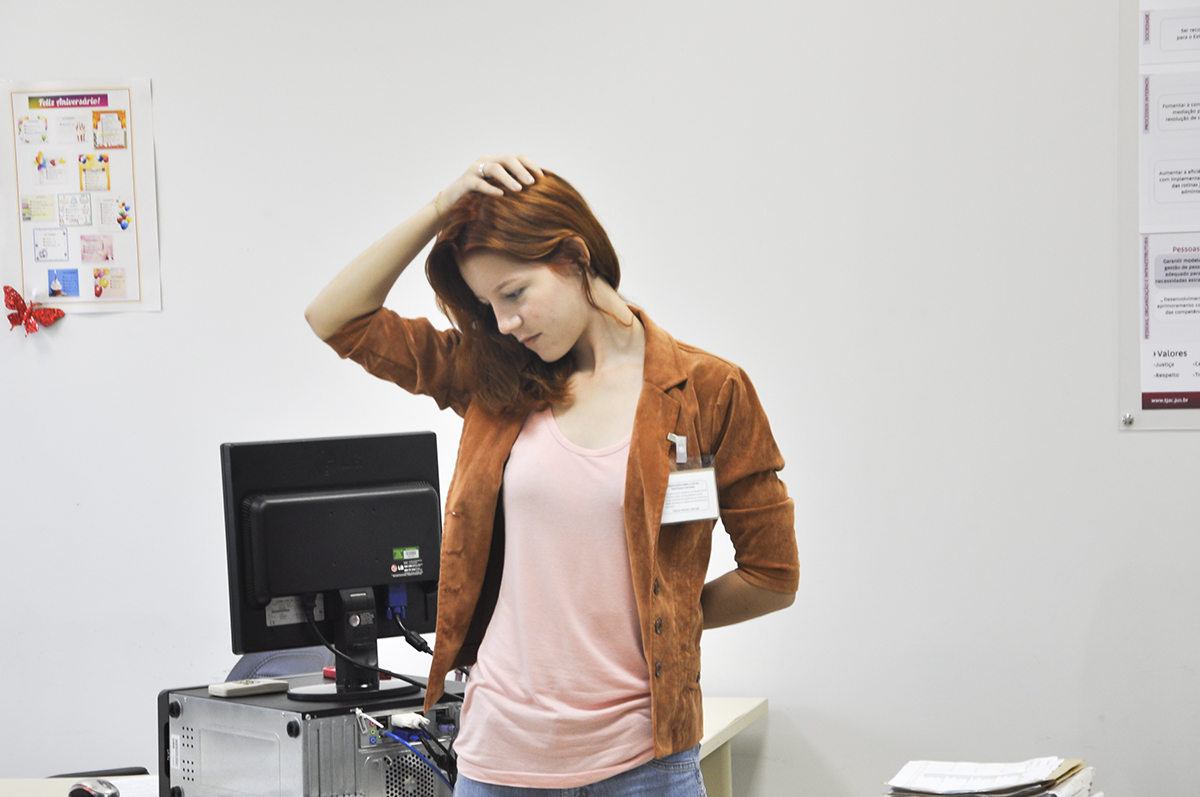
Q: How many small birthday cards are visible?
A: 12